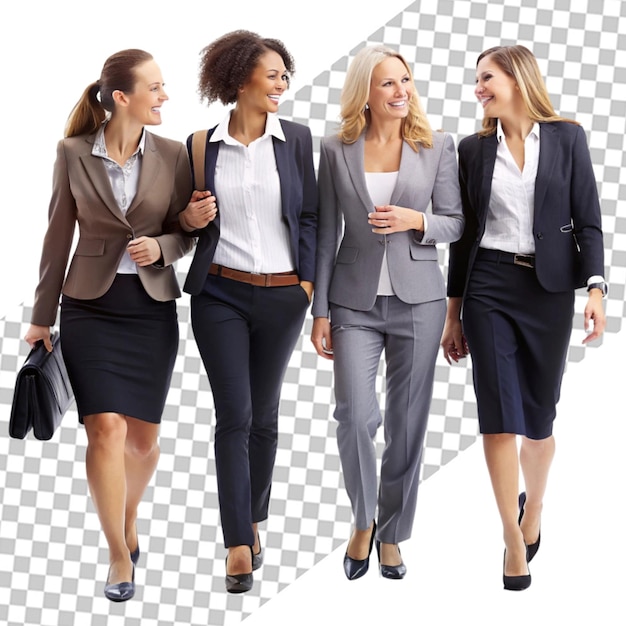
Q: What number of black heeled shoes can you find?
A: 8